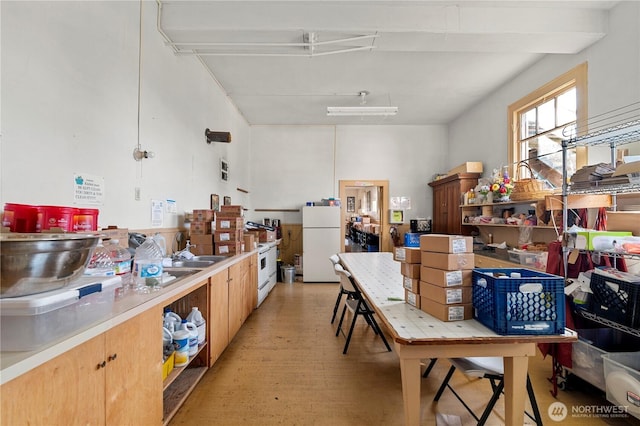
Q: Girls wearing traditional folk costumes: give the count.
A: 0